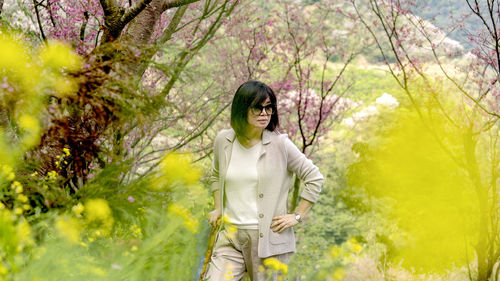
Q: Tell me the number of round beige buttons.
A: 3